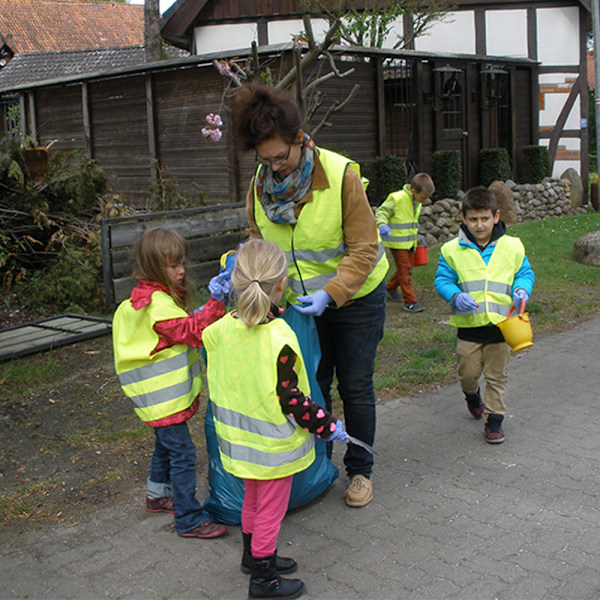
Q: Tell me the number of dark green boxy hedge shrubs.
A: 4